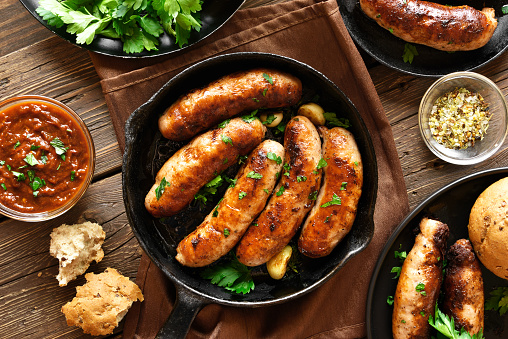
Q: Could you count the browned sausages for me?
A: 8